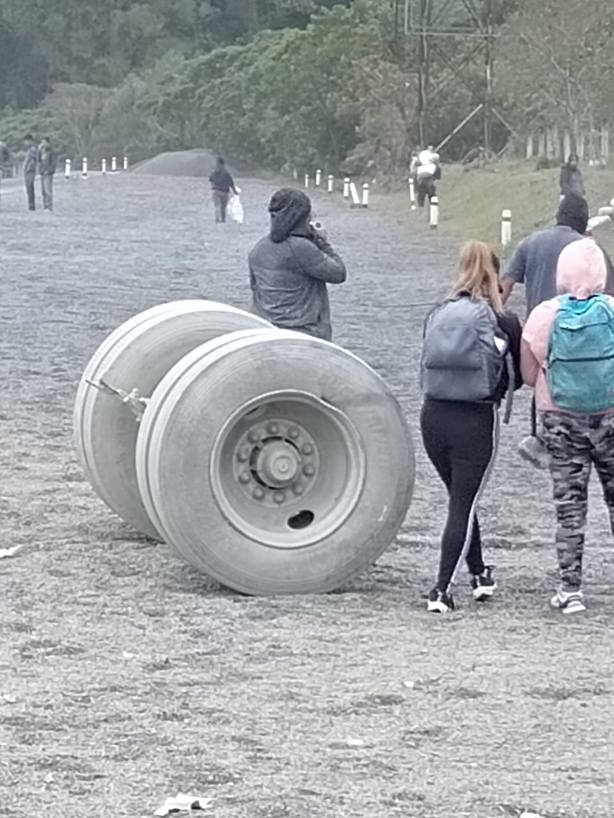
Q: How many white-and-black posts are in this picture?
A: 14